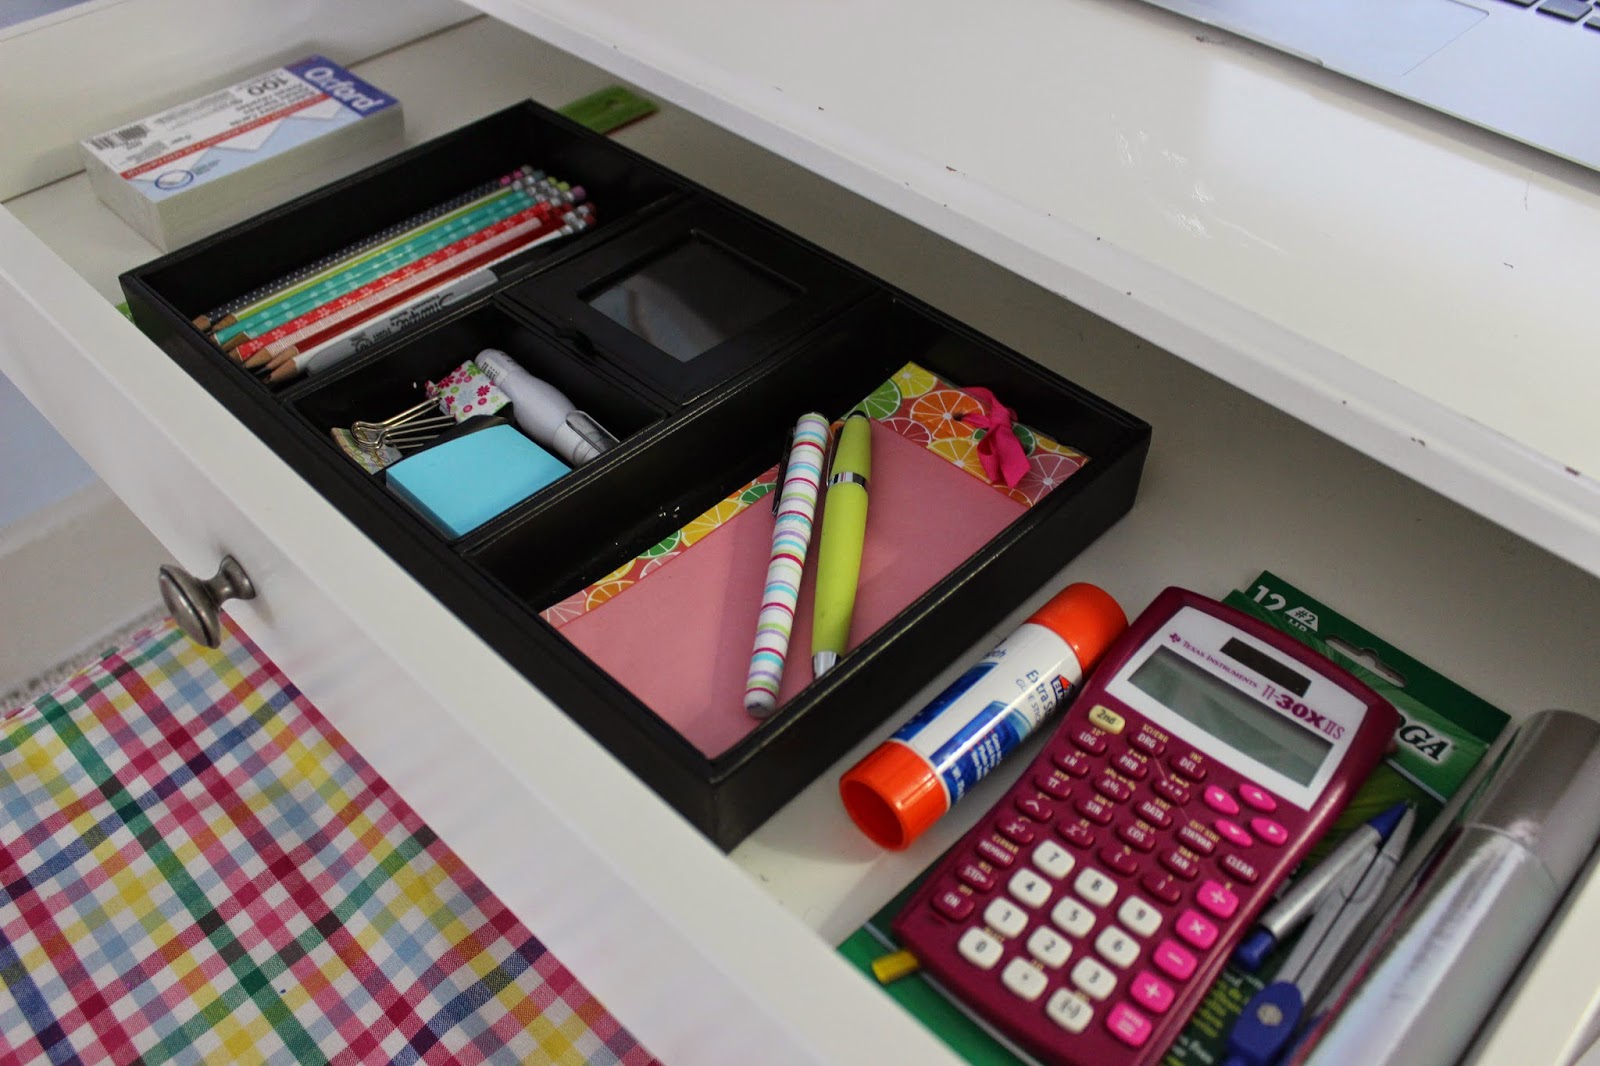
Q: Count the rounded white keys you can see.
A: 12